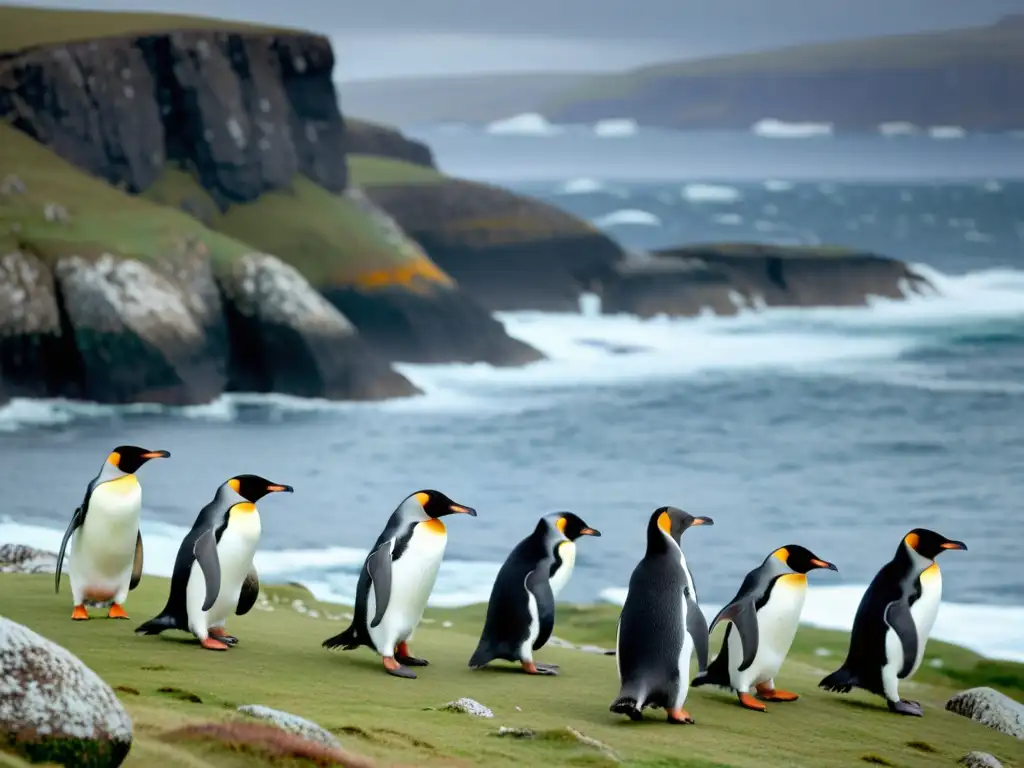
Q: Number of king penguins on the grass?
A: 7